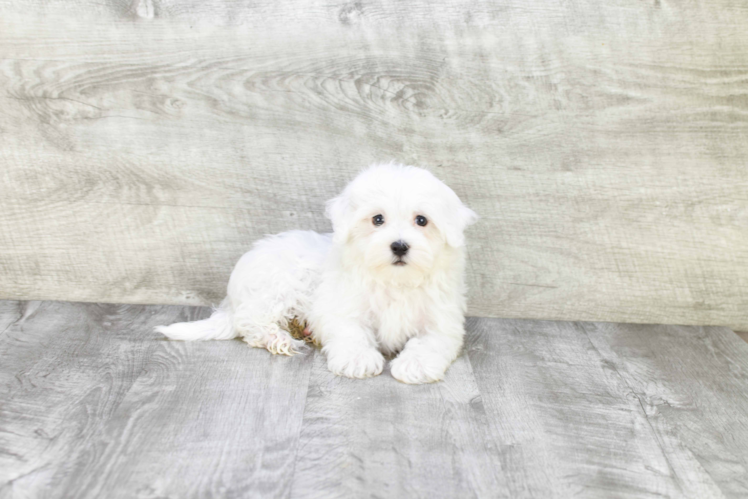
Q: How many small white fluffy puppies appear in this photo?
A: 1